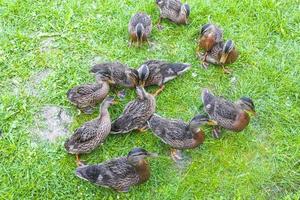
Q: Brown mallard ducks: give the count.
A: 12